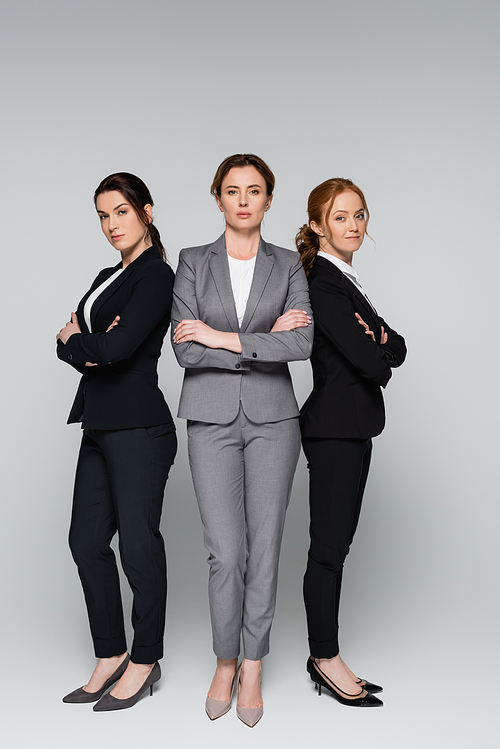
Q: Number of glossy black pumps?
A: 2